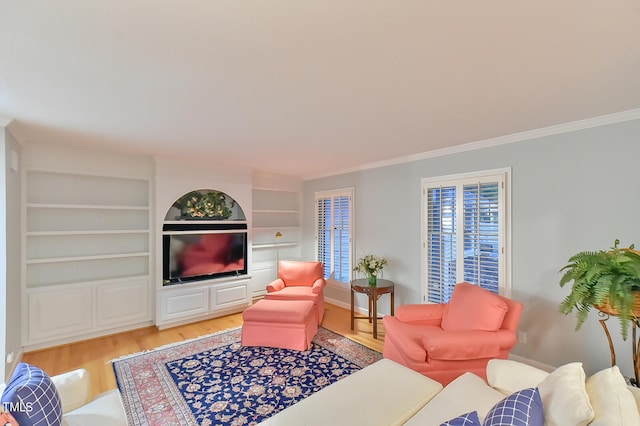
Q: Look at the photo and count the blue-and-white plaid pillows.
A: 3